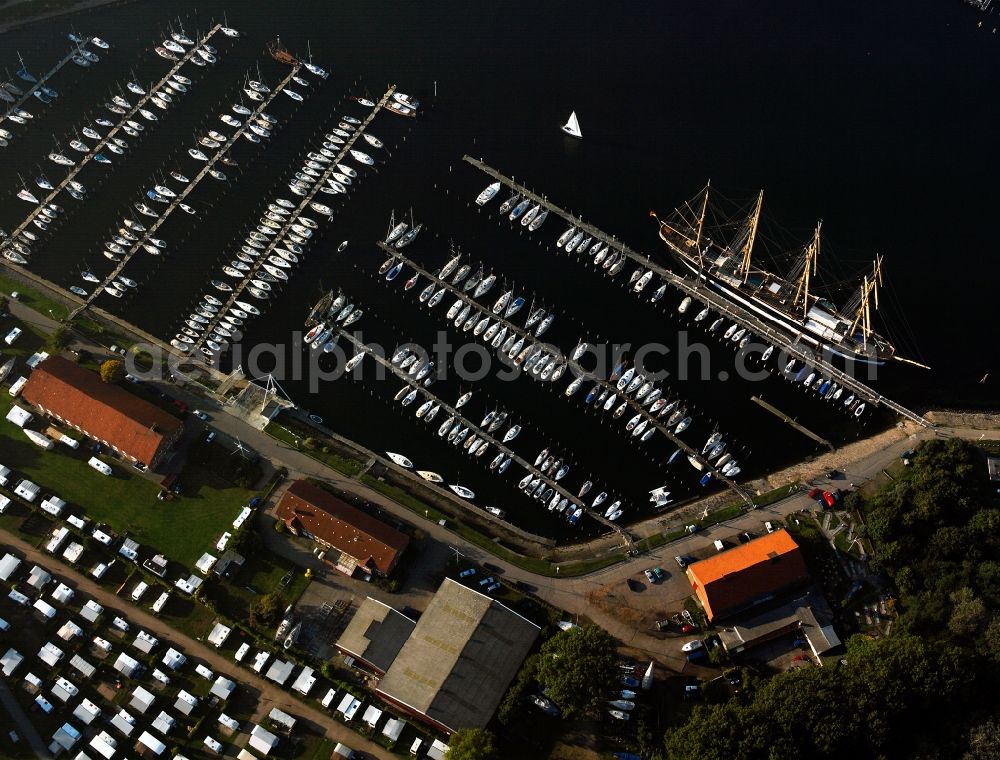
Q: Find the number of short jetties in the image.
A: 1